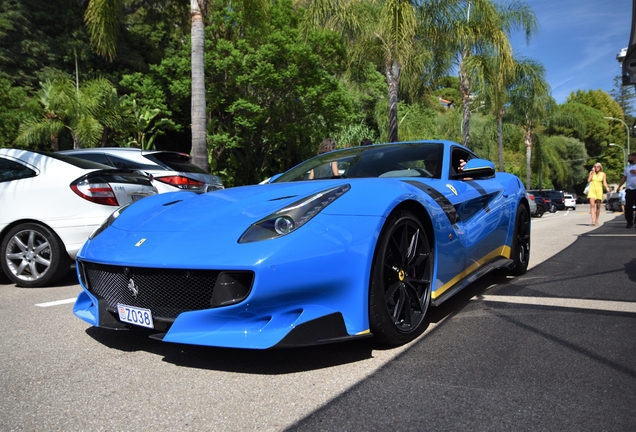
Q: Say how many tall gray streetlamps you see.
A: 2